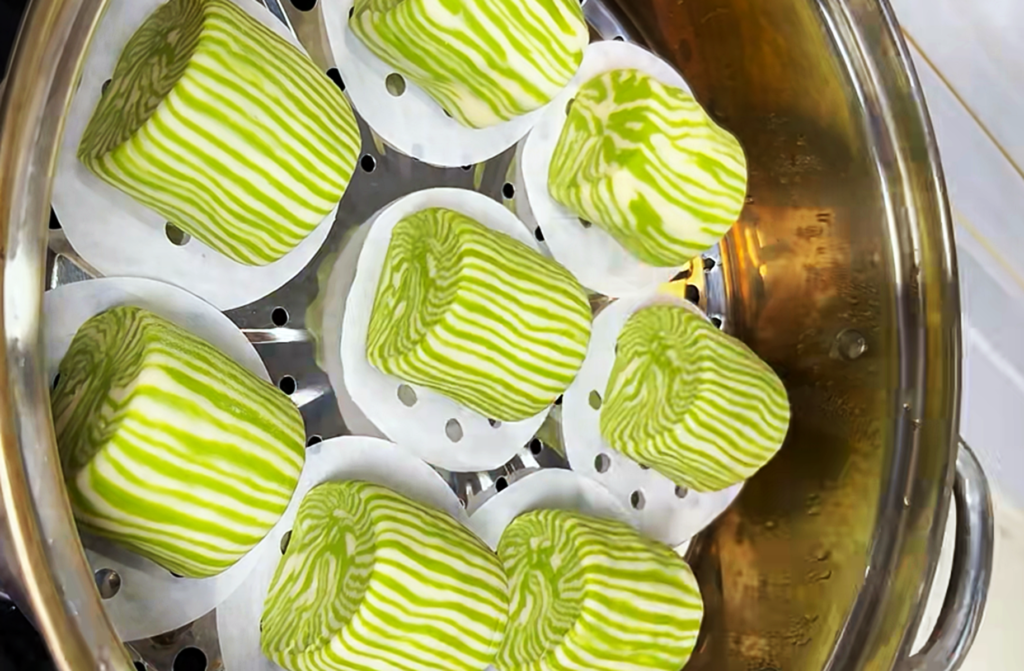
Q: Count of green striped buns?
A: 8